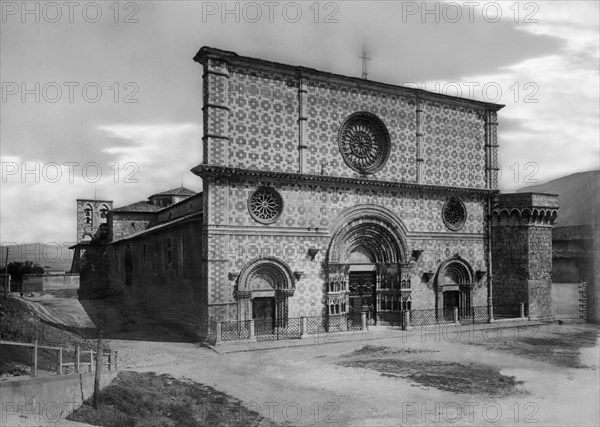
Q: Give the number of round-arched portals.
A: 3